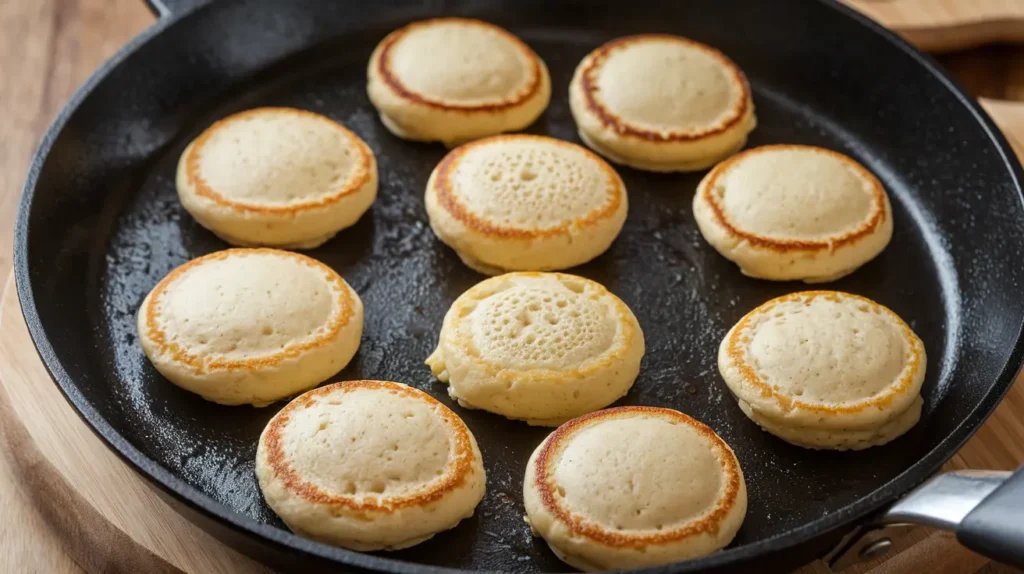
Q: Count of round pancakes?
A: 10